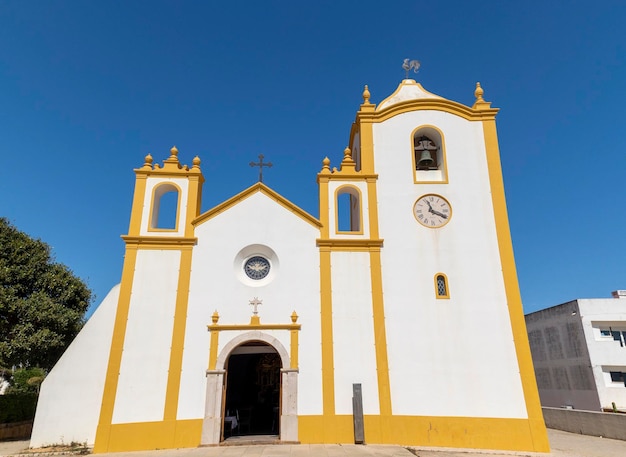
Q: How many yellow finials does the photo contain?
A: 9